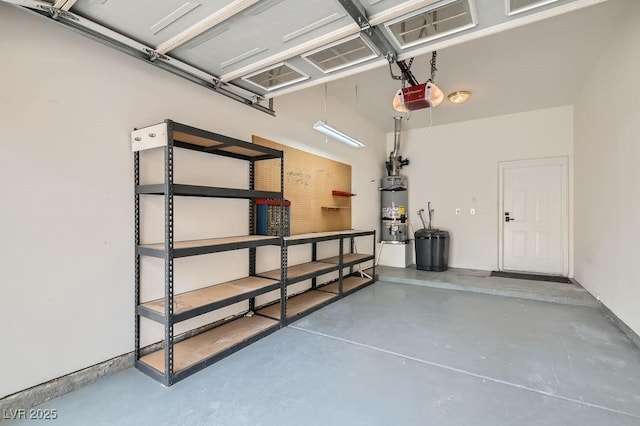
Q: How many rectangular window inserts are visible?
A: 4